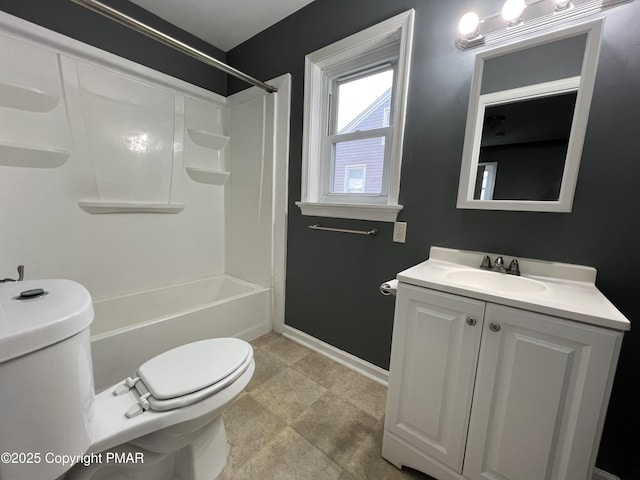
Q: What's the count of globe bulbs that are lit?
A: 3